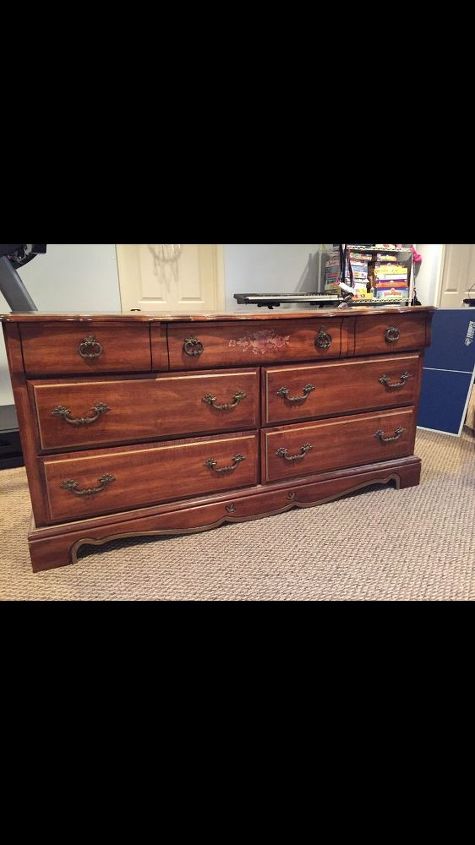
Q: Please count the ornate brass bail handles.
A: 8